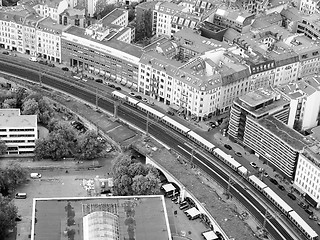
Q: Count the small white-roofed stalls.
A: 3